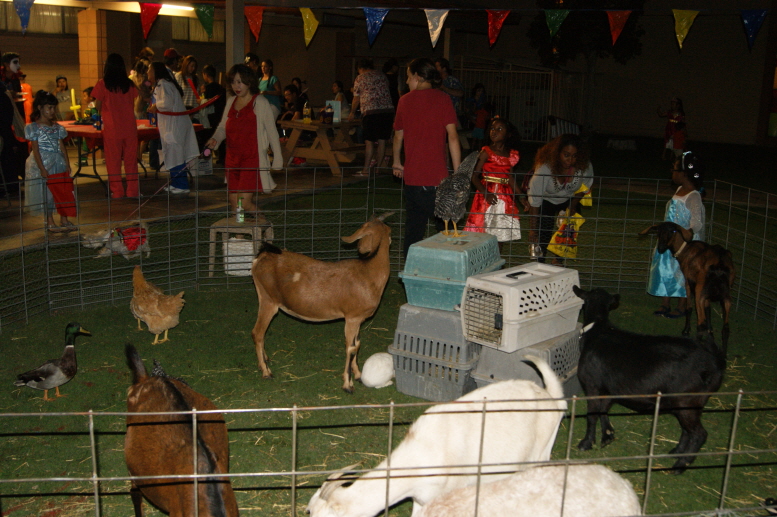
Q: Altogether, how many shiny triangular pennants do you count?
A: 12